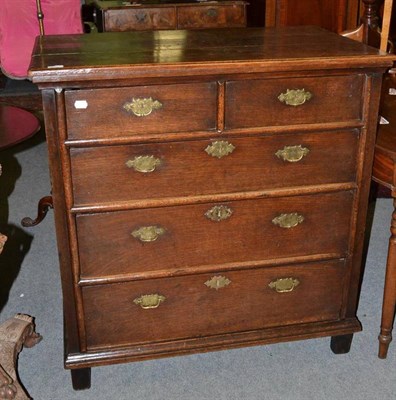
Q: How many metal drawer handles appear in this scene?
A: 8